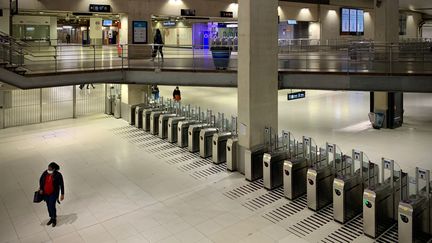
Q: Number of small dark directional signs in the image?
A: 4